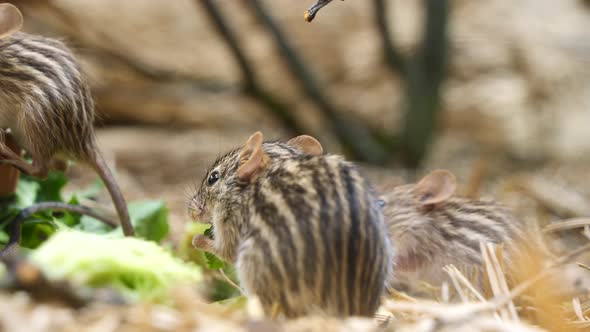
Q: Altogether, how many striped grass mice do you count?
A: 3